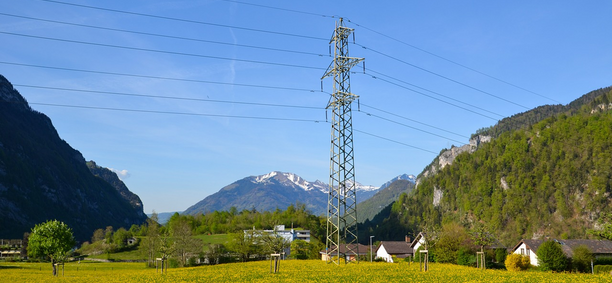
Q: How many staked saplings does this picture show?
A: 5